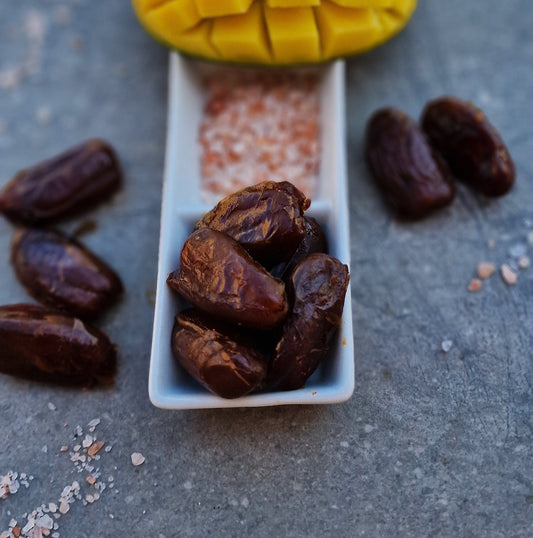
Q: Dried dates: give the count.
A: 10